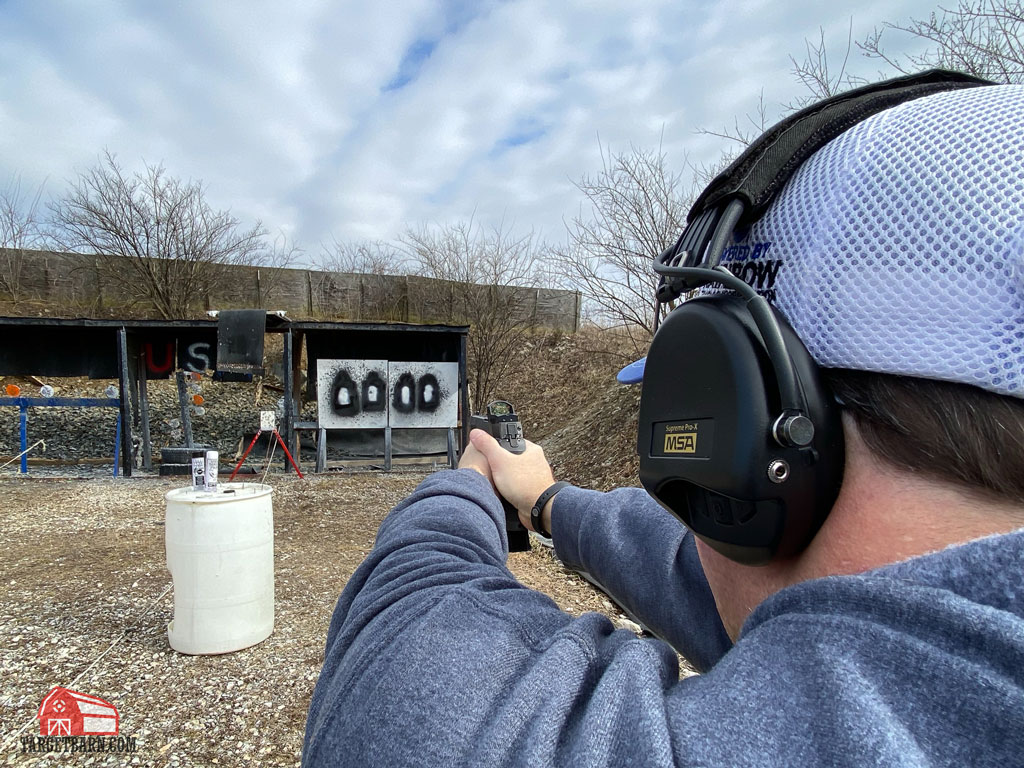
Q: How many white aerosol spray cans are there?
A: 2